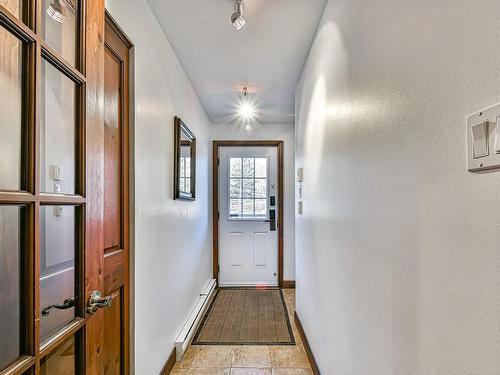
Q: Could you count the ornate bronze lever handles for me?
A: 2